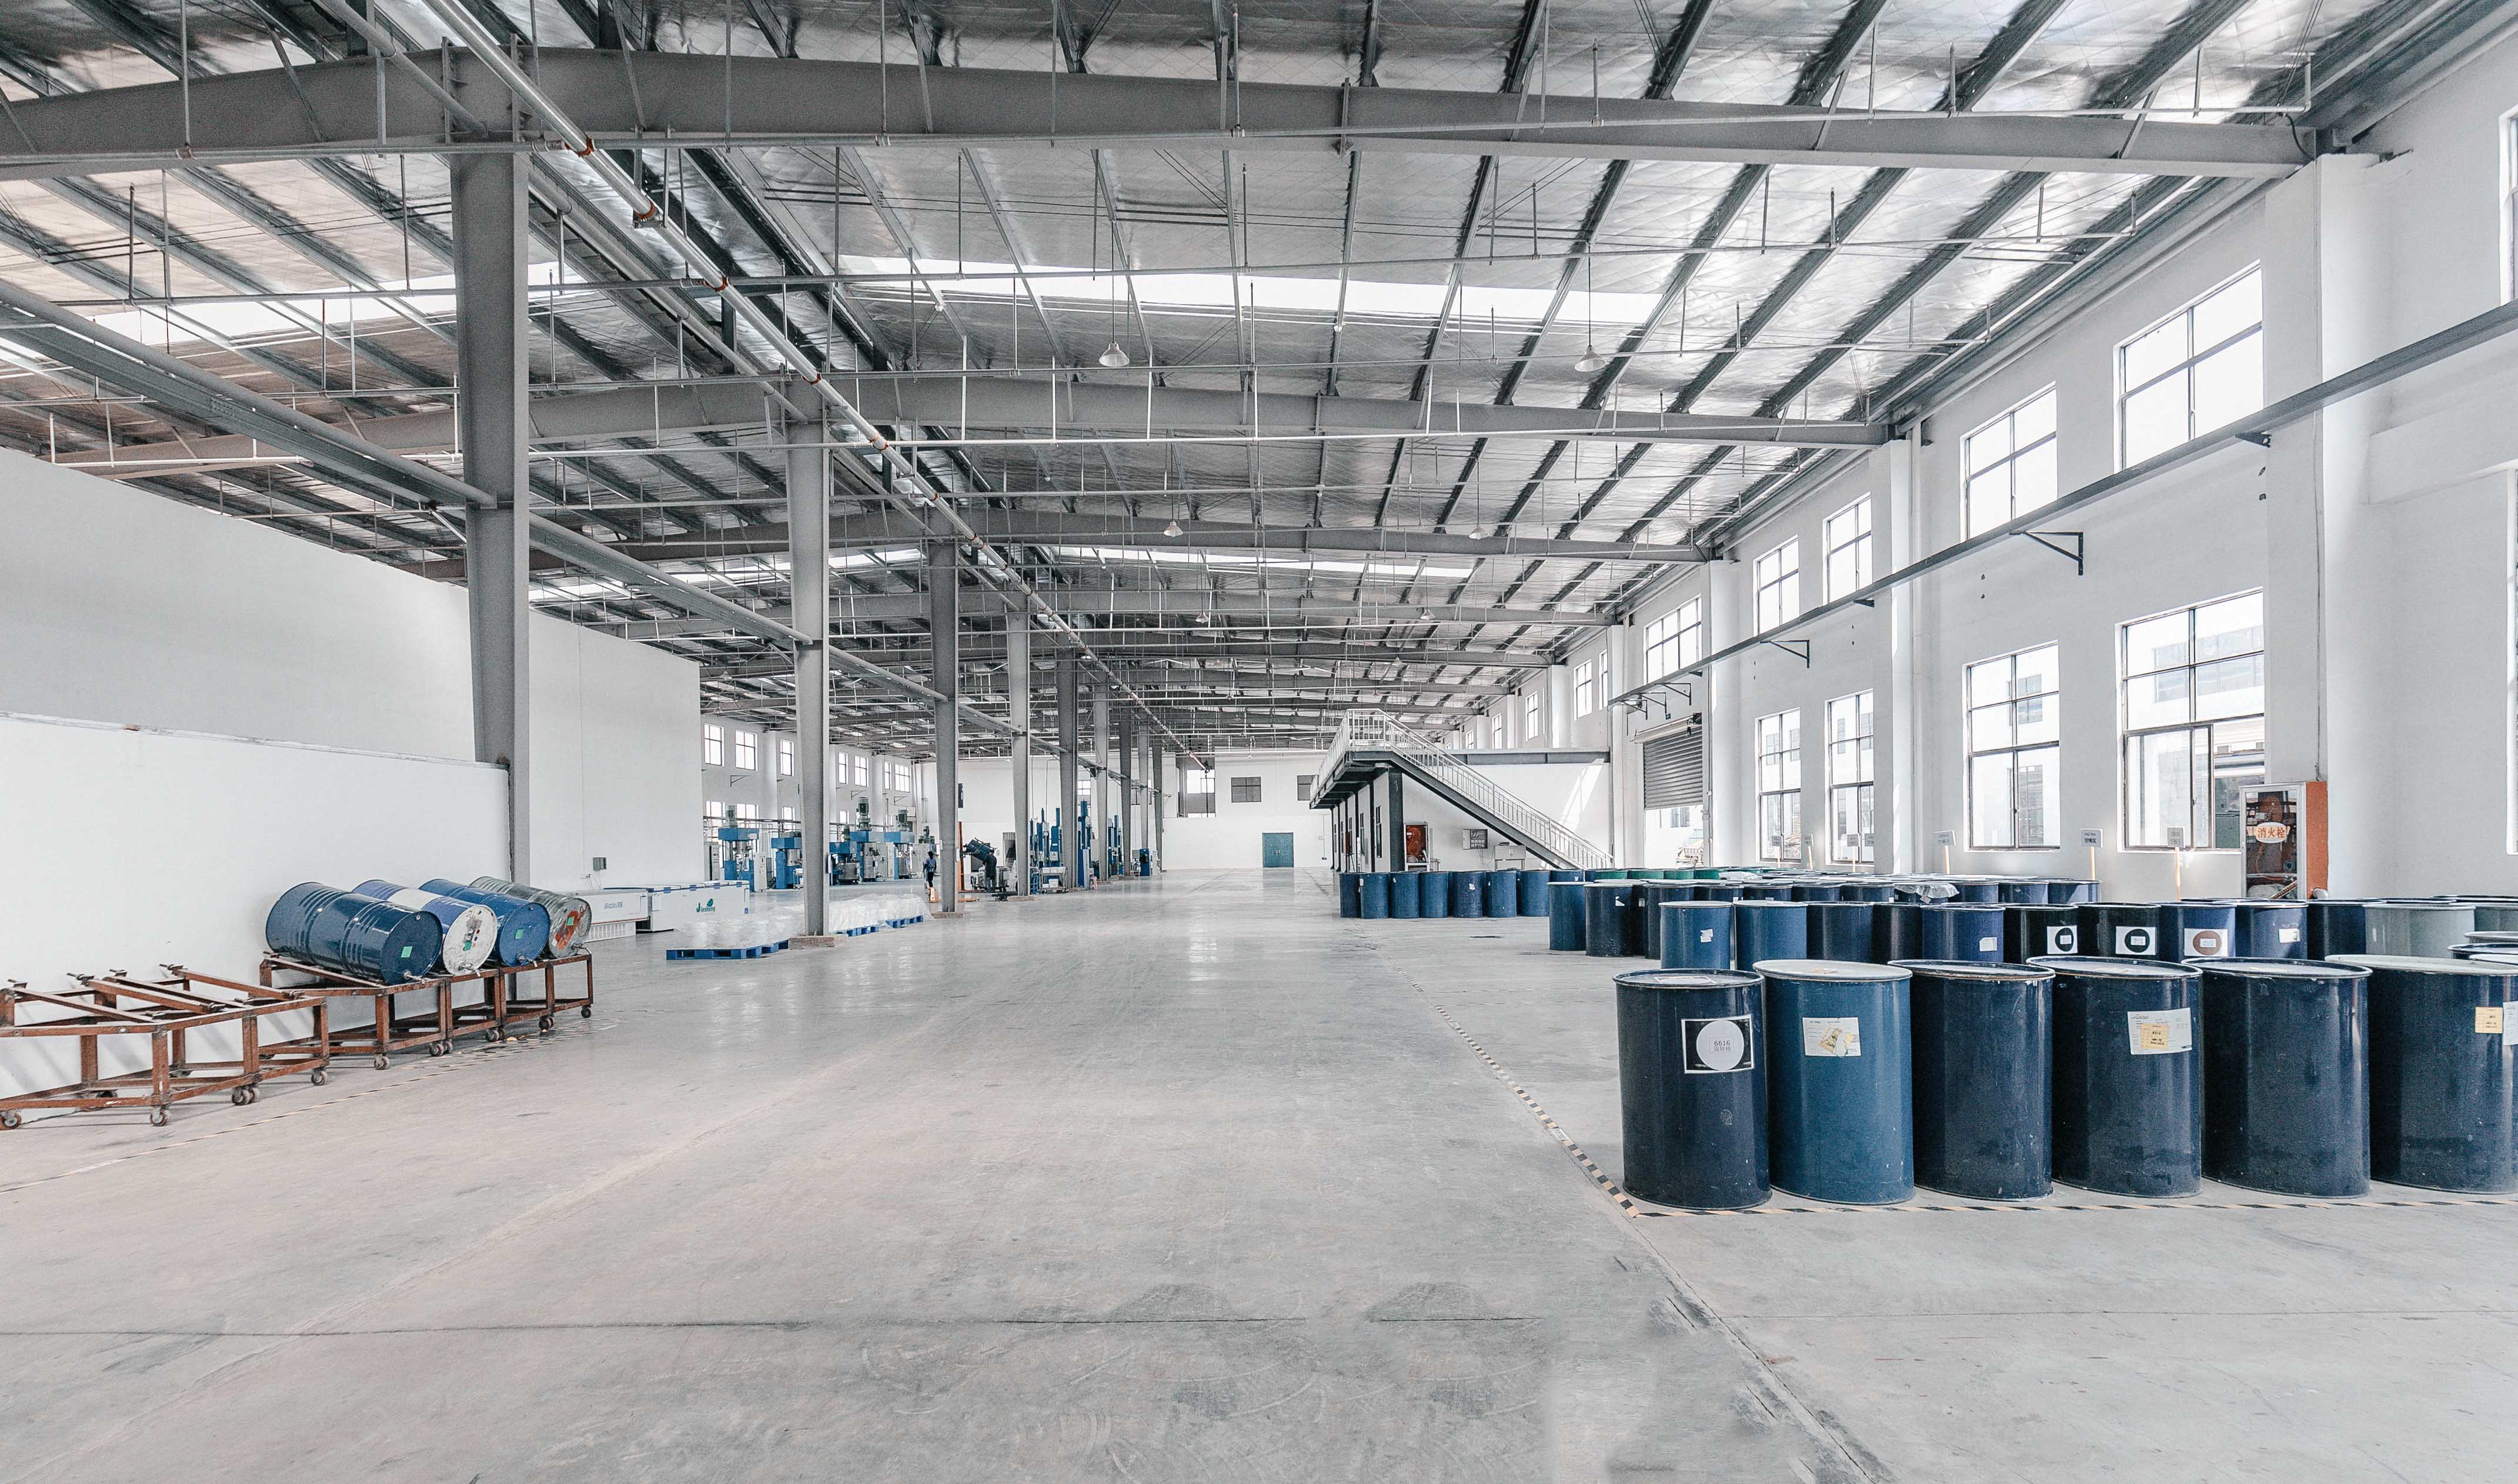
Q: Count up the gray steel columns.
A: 9